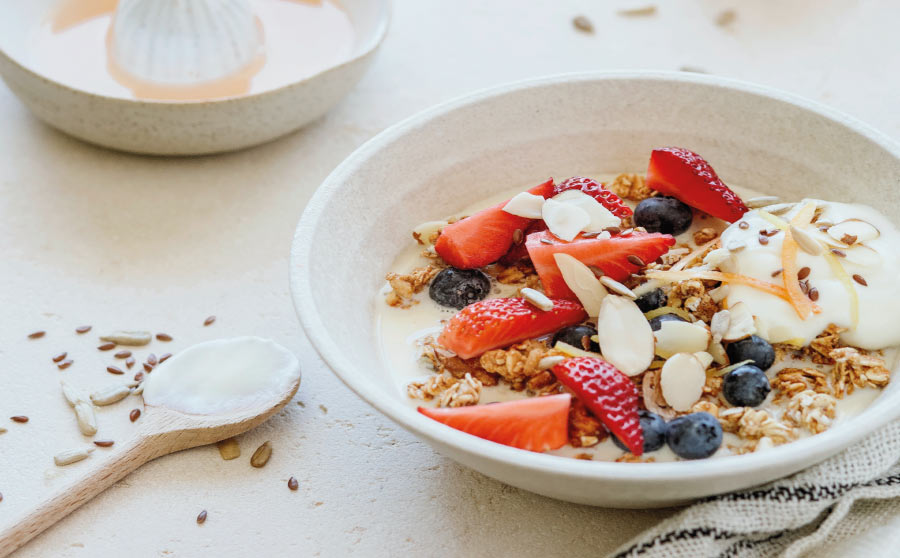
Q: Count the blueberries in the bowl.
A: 9